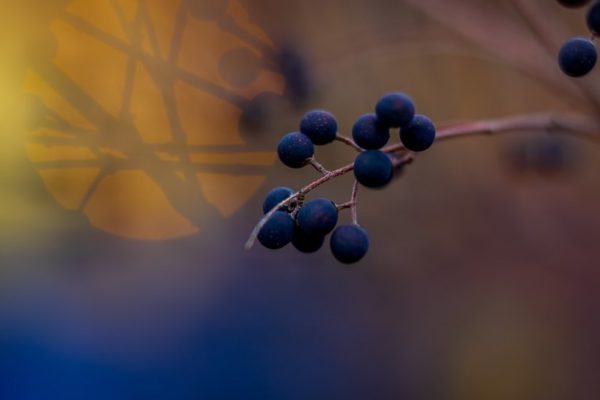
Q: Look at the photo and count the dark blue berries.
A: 14